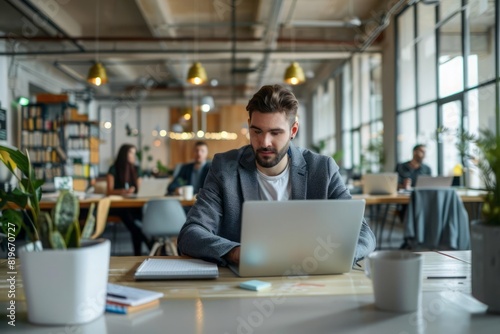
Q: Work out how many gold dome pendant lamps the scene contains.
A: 3